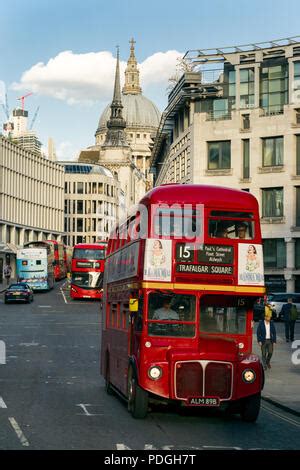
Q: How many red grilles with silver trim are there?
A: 1